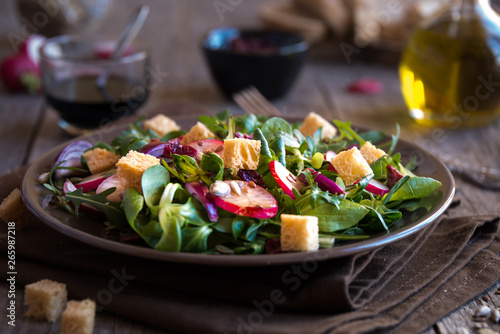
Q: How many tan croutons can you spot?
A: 12